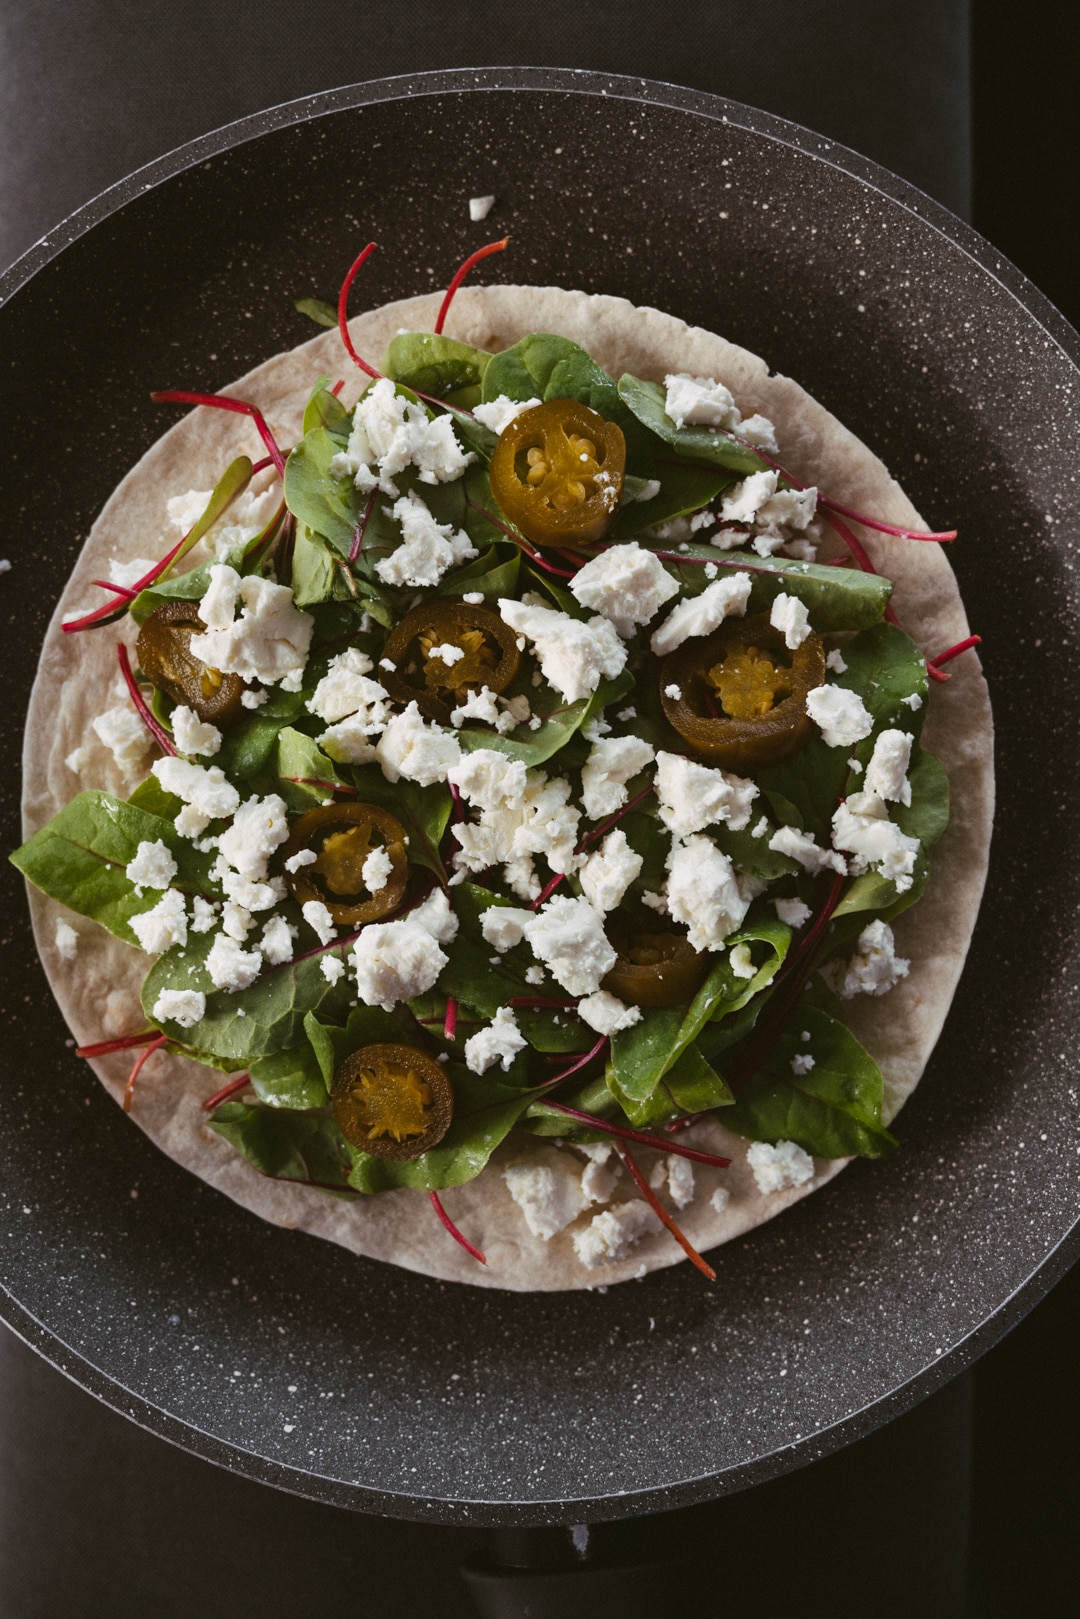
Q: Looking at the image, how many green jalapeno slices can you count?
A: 7